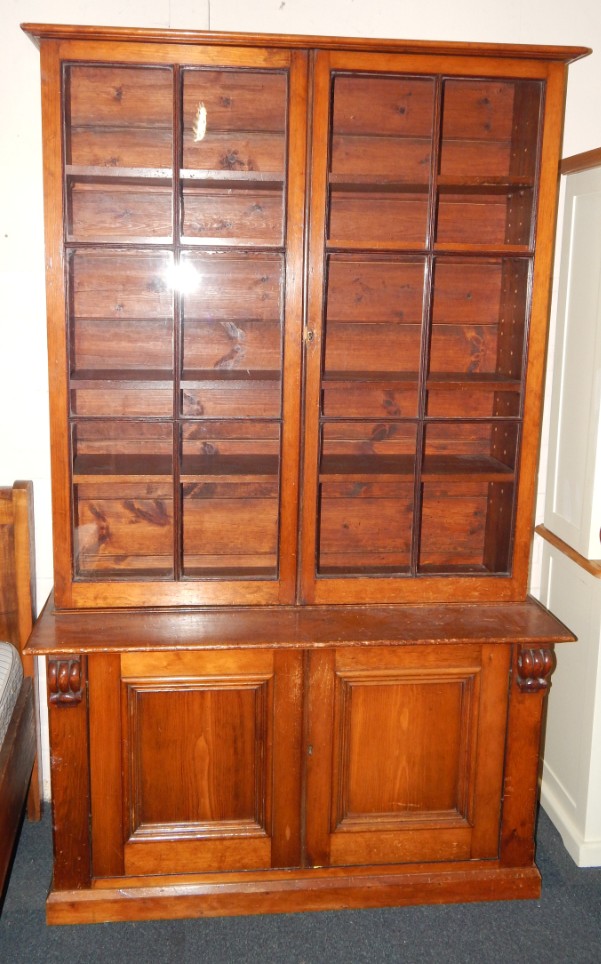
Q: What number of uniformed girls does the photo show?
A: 0